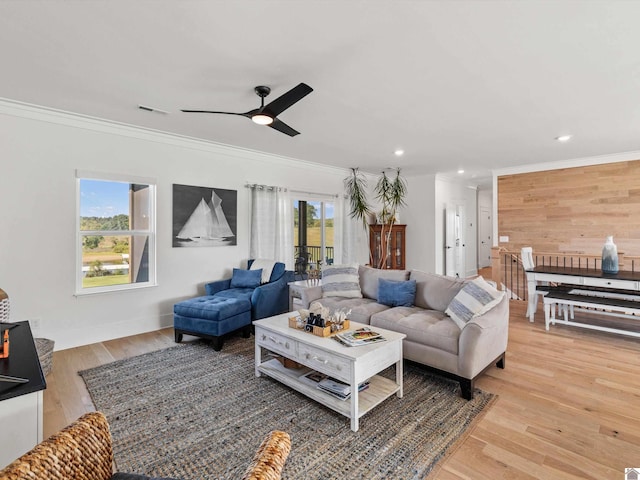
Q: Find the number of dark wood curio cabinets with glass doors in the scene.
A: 1